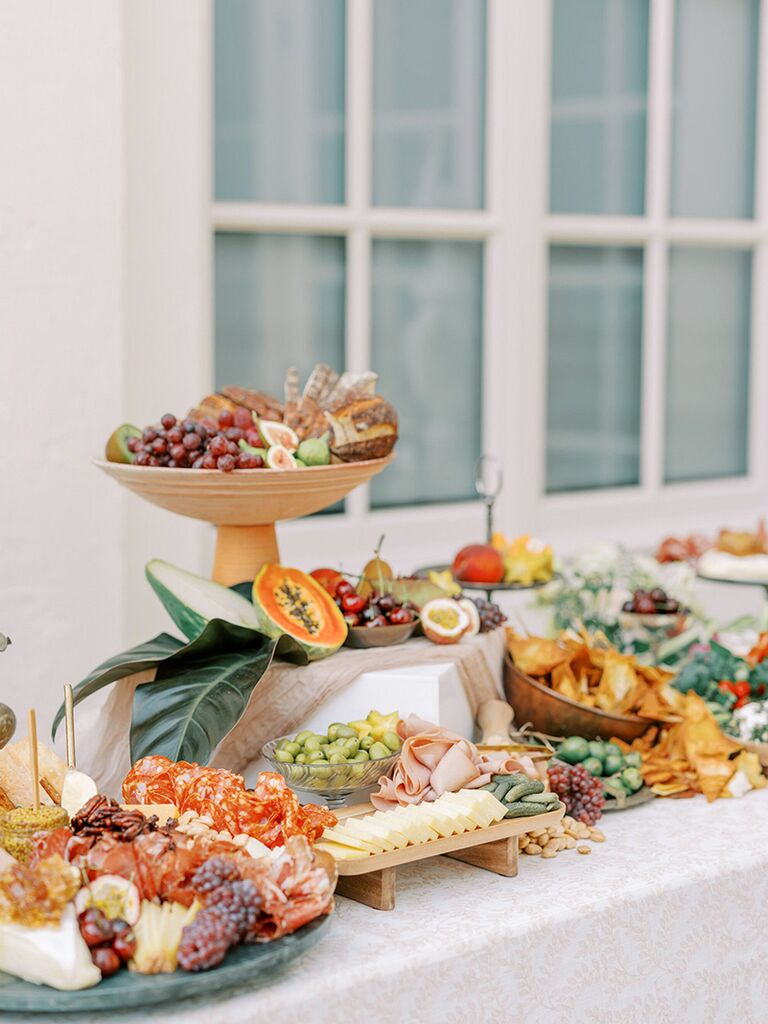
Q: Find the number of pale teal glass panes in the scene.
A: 8